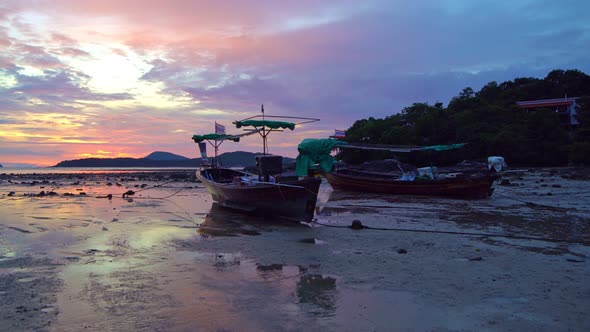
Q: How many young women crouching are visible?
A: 0